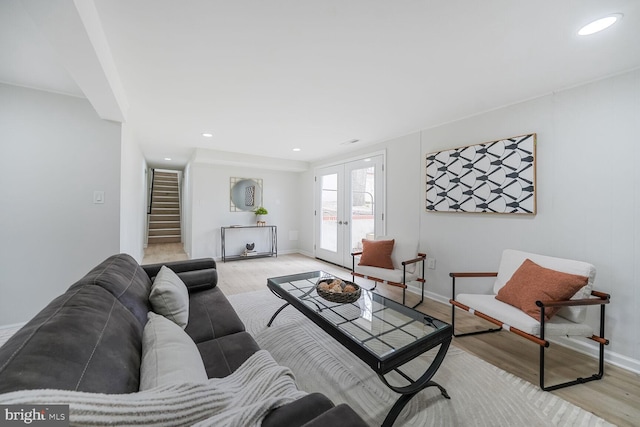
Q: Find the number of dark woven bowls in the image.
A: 1